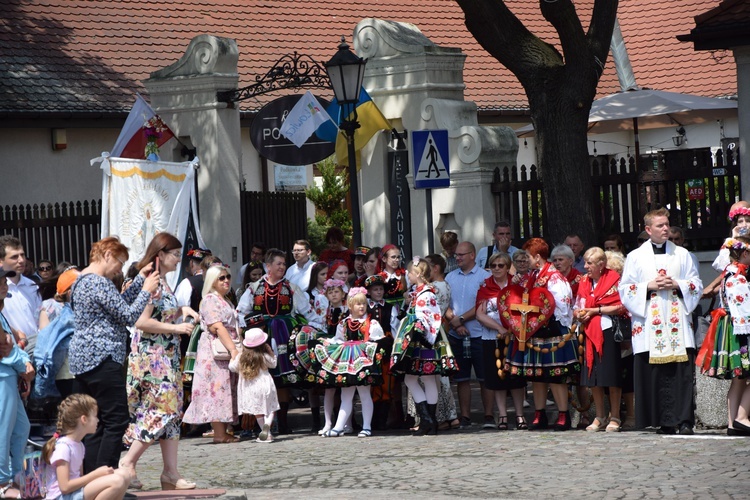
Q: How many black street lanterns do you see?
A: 1